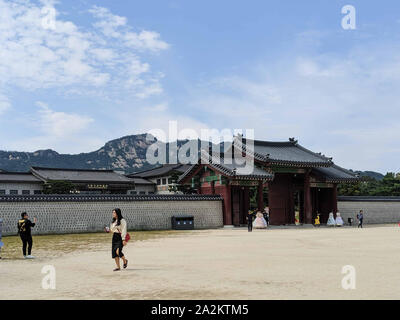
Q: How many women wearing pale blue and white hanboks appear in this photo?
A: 2